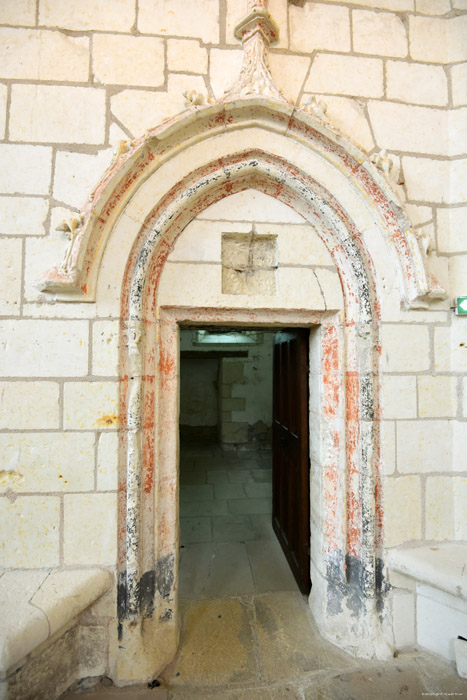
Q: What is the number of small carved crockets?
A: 6